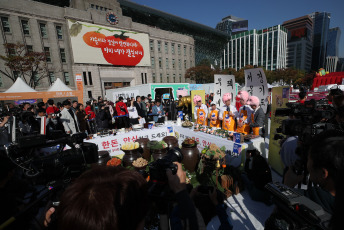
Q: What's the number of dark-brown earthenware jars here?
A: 6